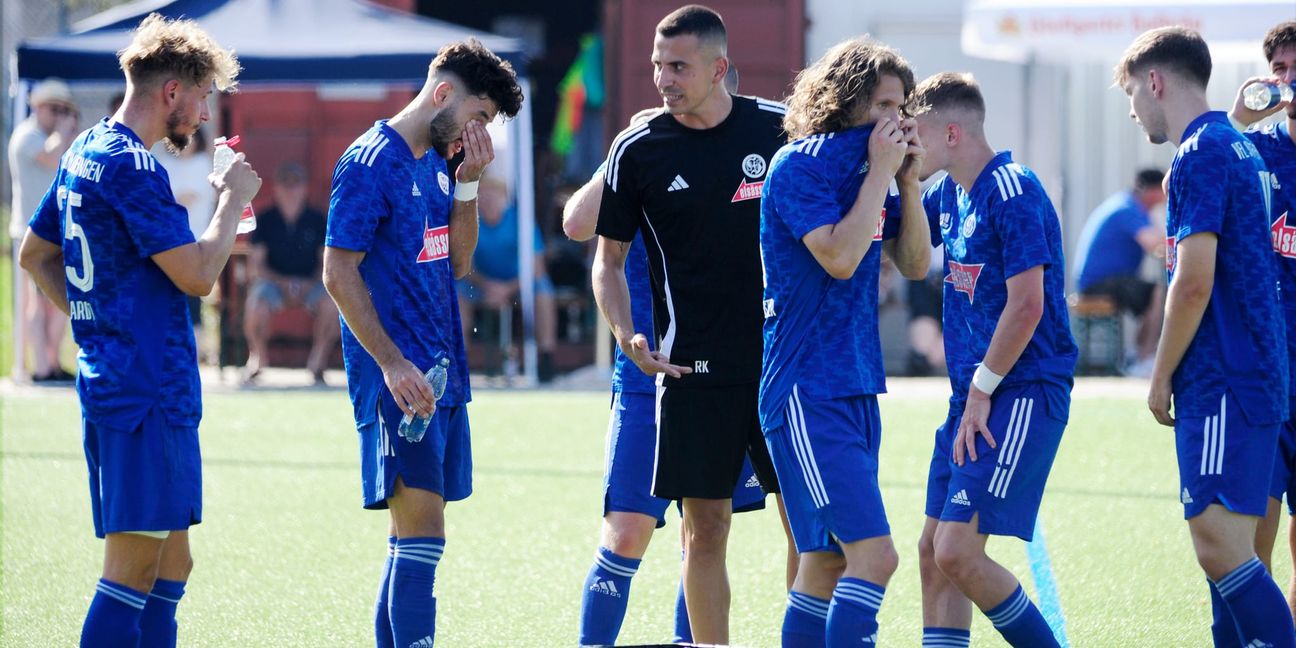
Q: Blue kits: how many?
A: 7